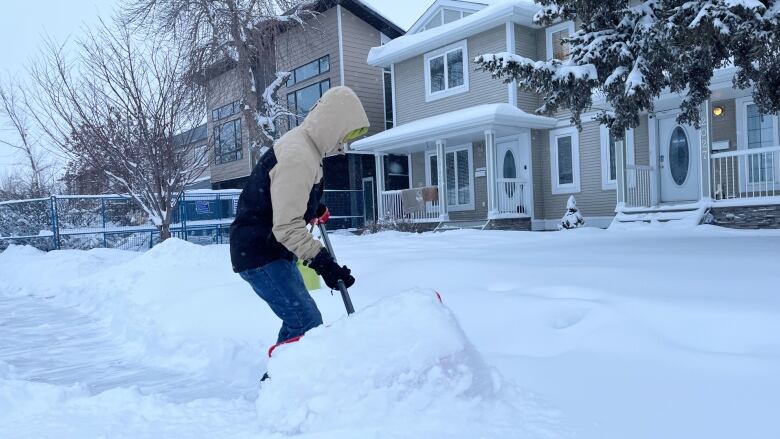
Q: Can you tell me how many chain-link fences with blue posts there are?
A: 1